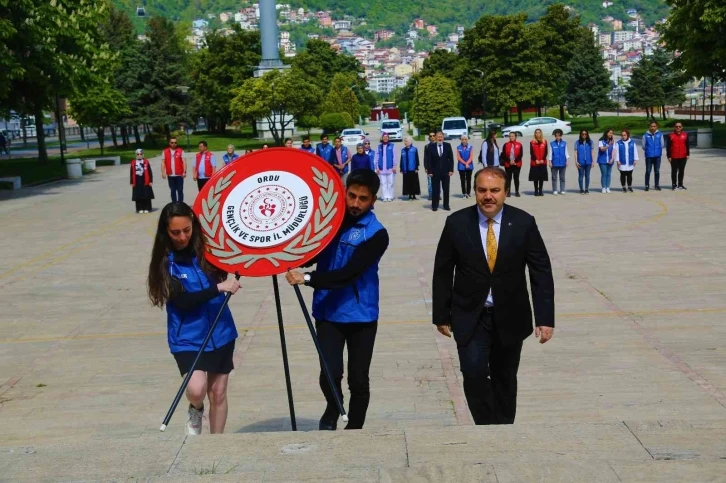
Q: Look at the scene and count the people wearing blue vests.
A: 15